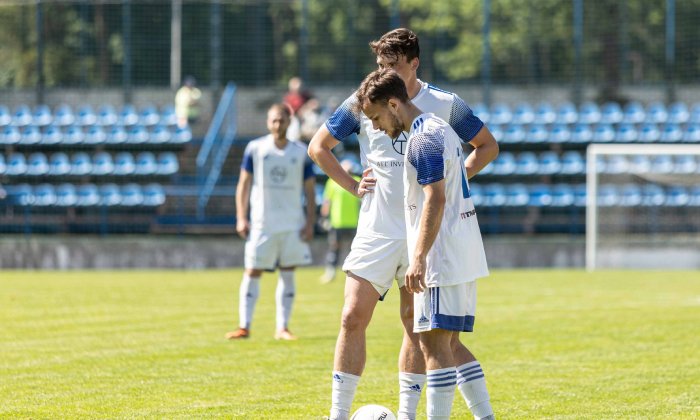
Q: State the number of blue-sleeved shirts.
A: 3